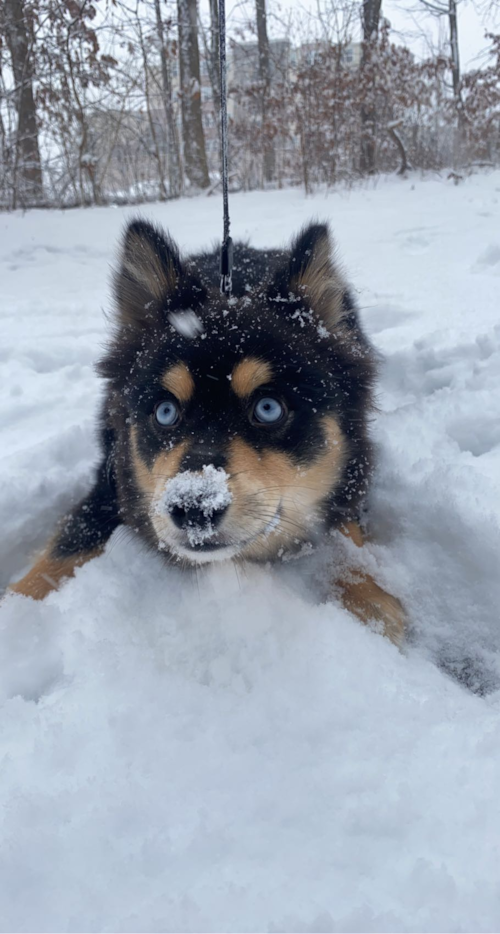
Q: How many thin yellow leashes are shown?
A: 0